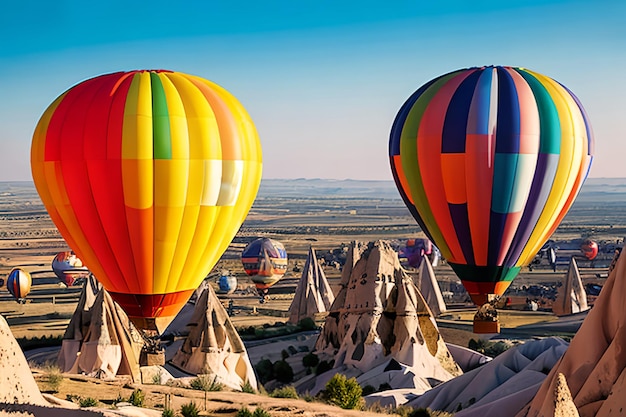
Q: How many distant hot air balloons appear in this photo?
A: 6